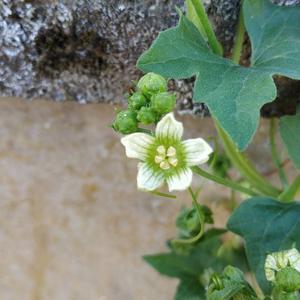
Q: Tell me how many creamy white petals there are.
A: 5